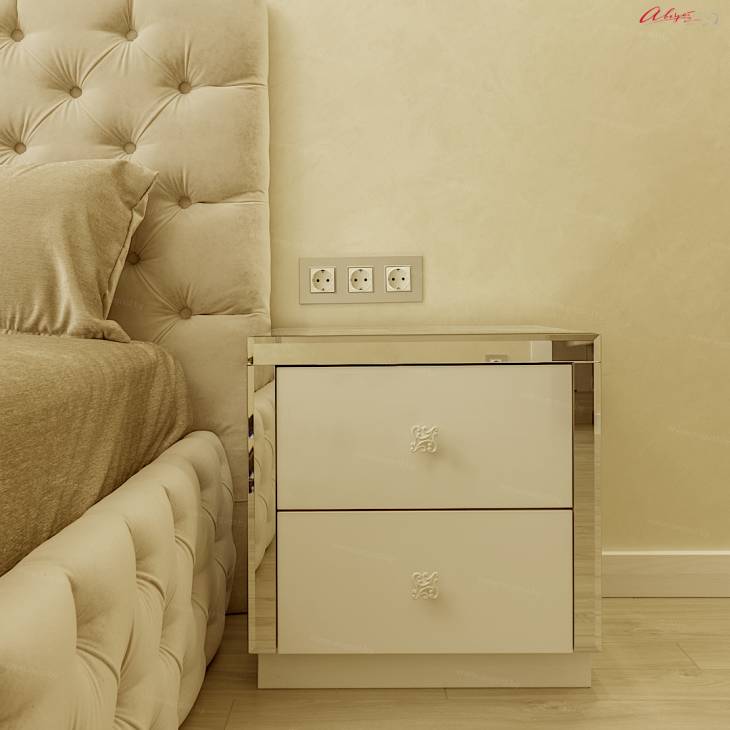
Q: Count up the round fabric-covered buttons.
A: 9